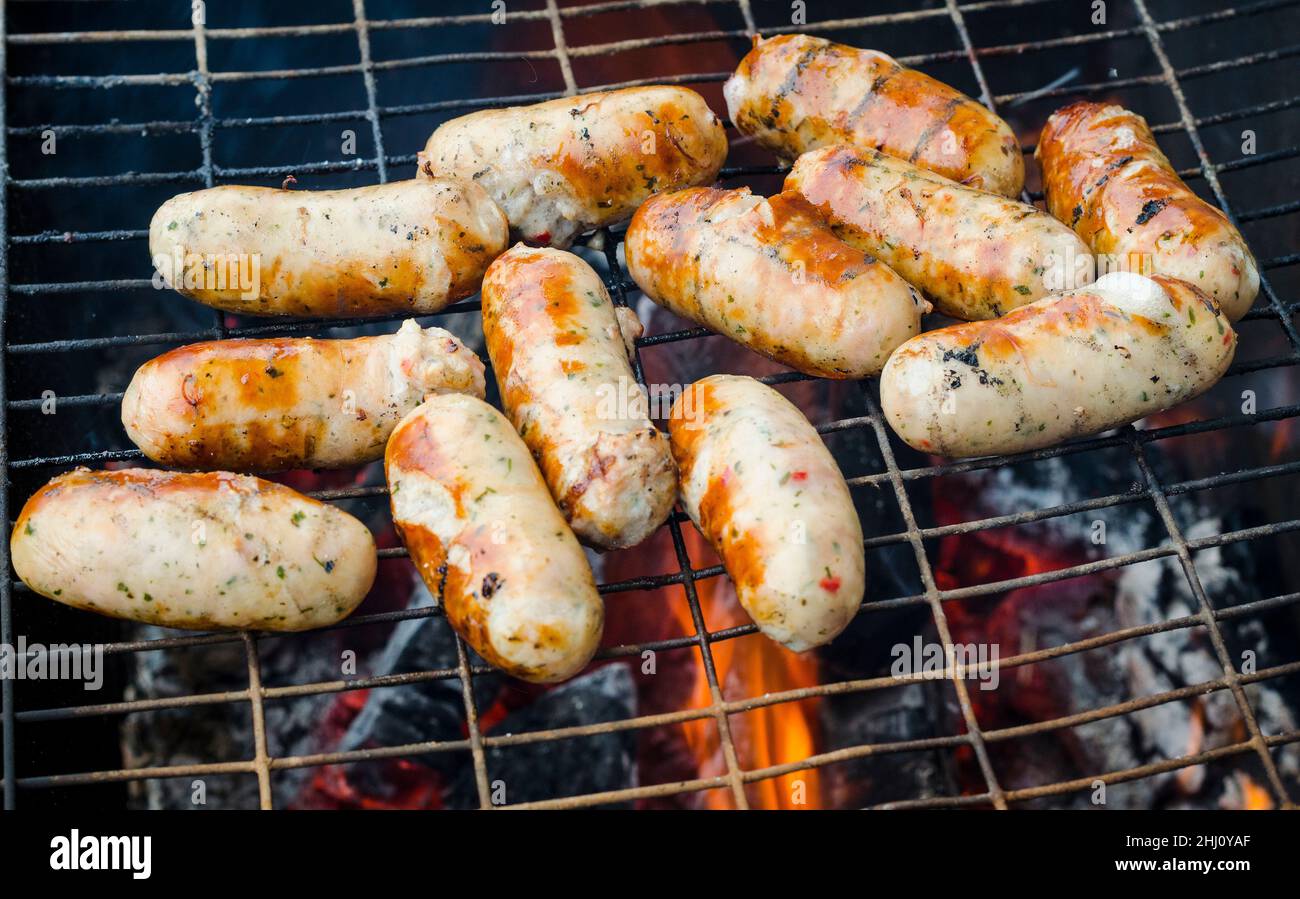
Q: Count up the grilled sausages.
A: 12